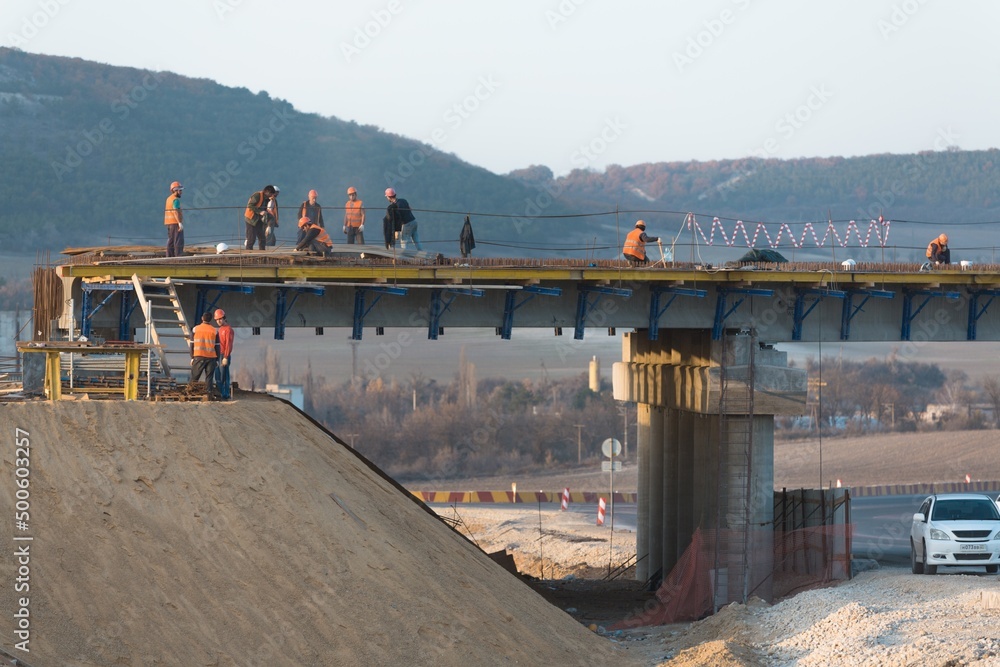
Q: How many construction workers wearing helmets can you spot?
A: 9